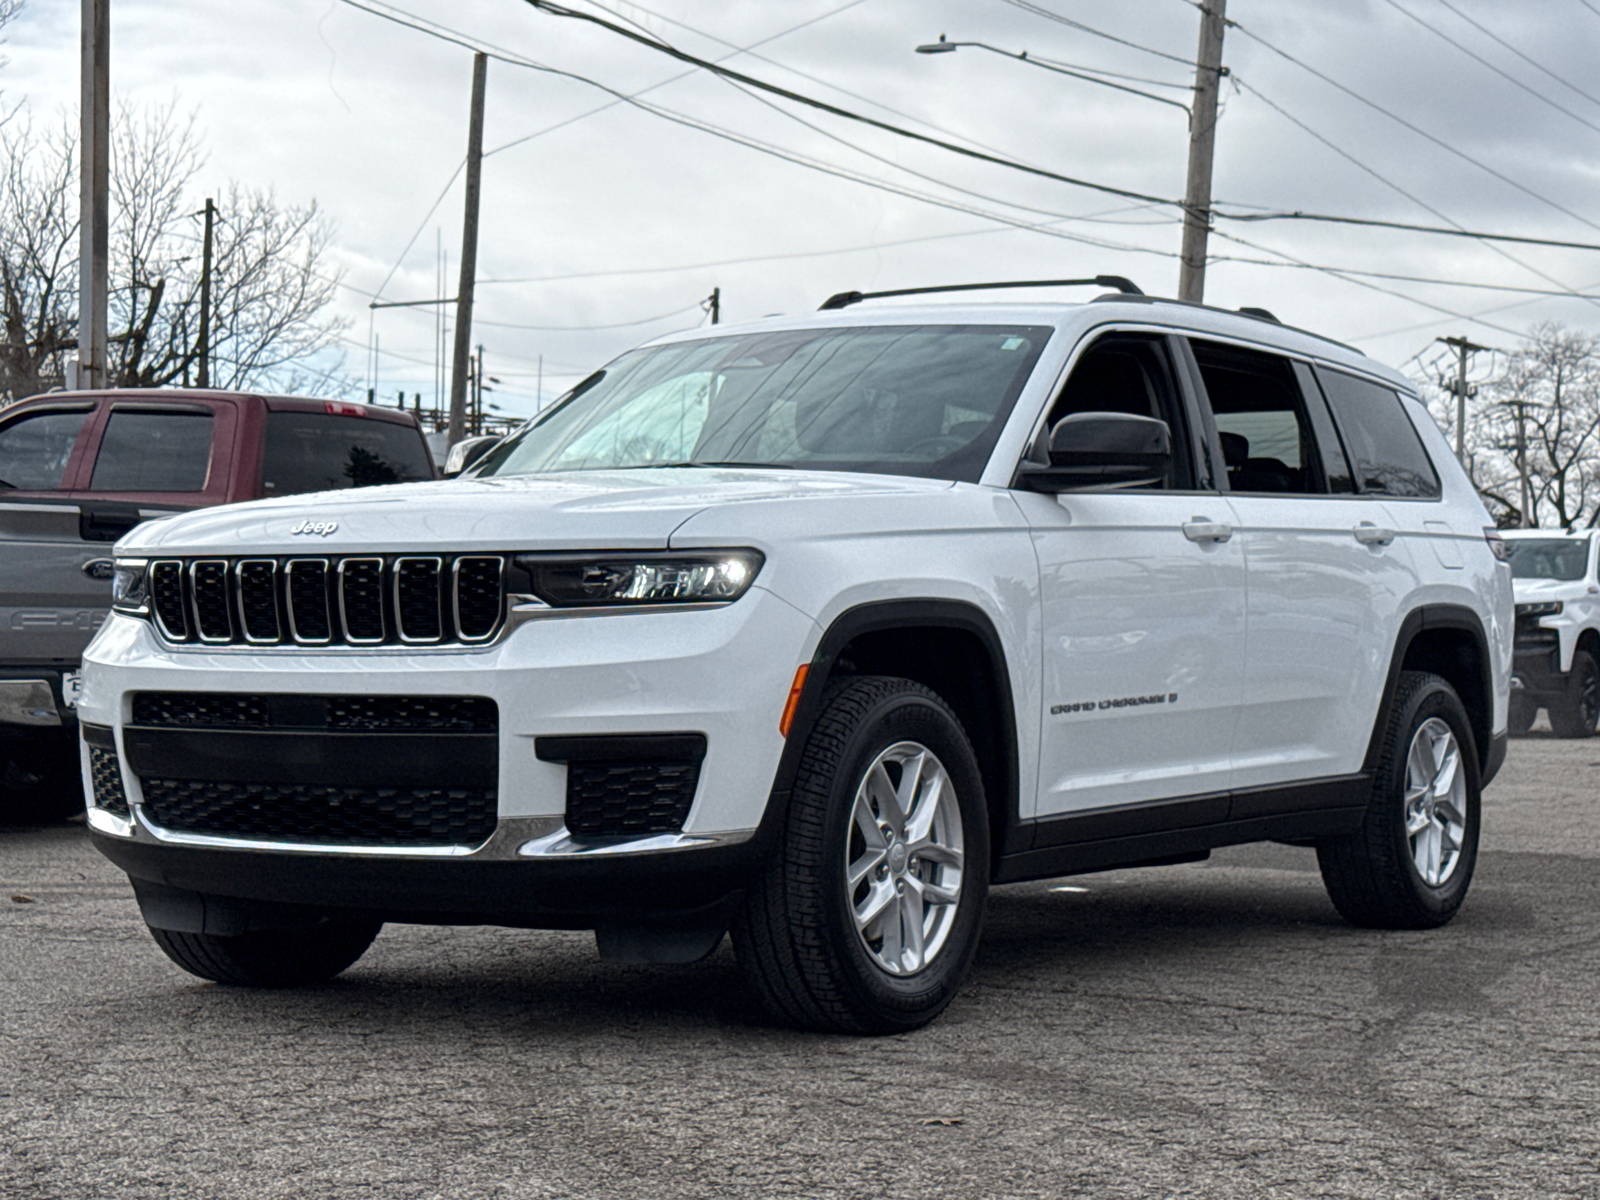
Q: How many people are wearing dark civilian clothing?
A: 0